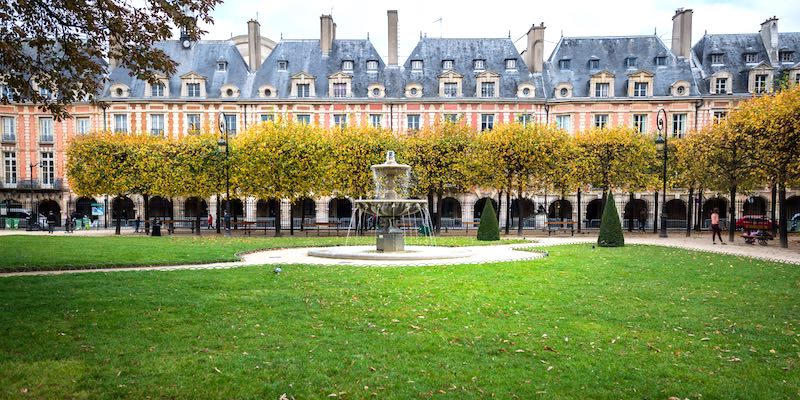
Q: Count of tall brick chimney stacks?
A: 6